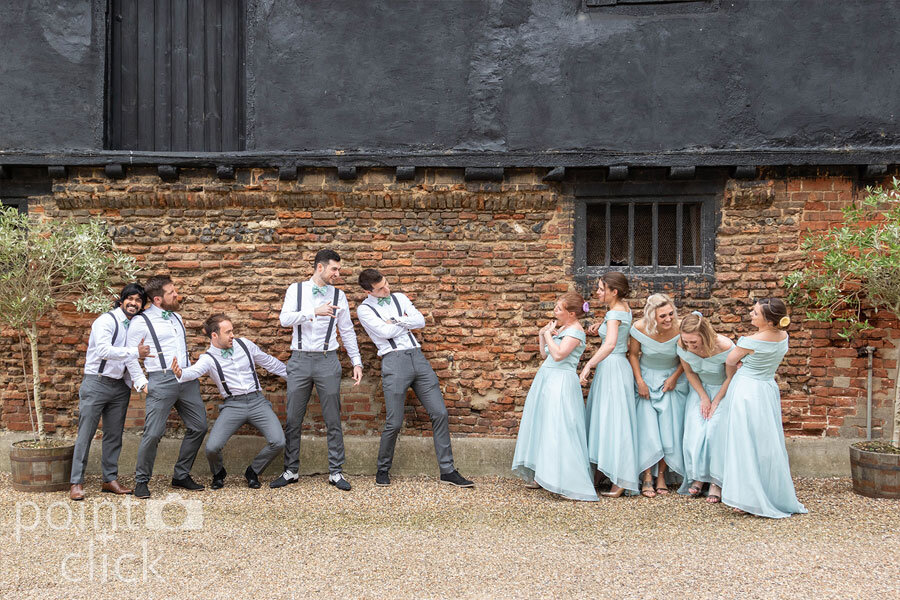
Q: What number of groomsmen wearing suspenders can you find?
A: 5